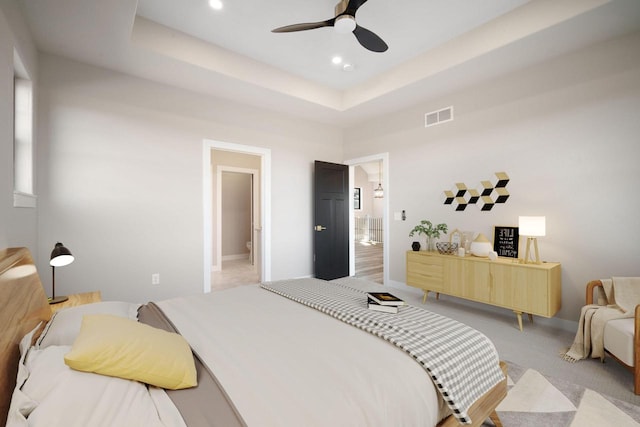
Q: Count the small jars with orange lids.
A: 0